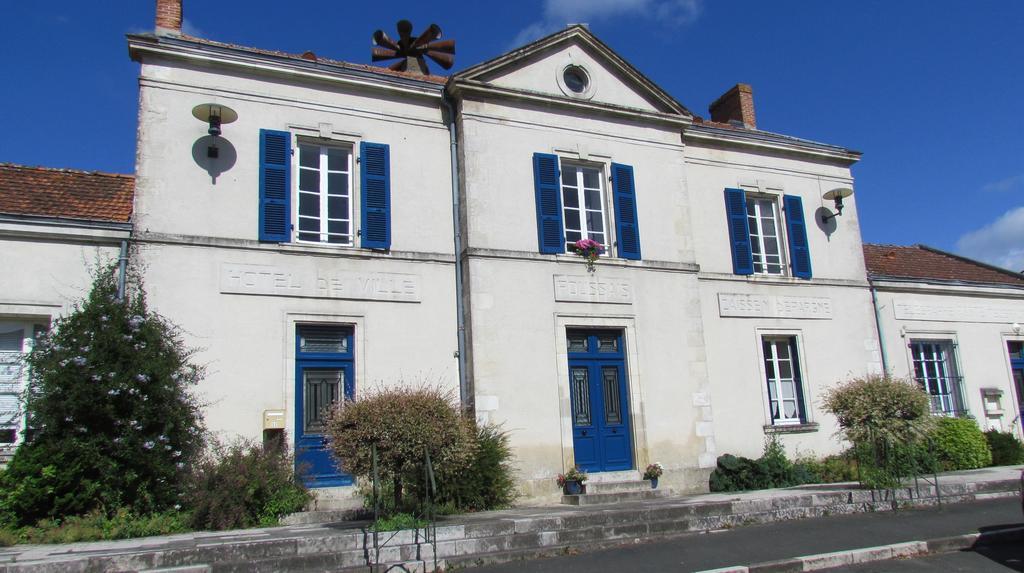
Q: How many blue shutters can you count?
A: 6